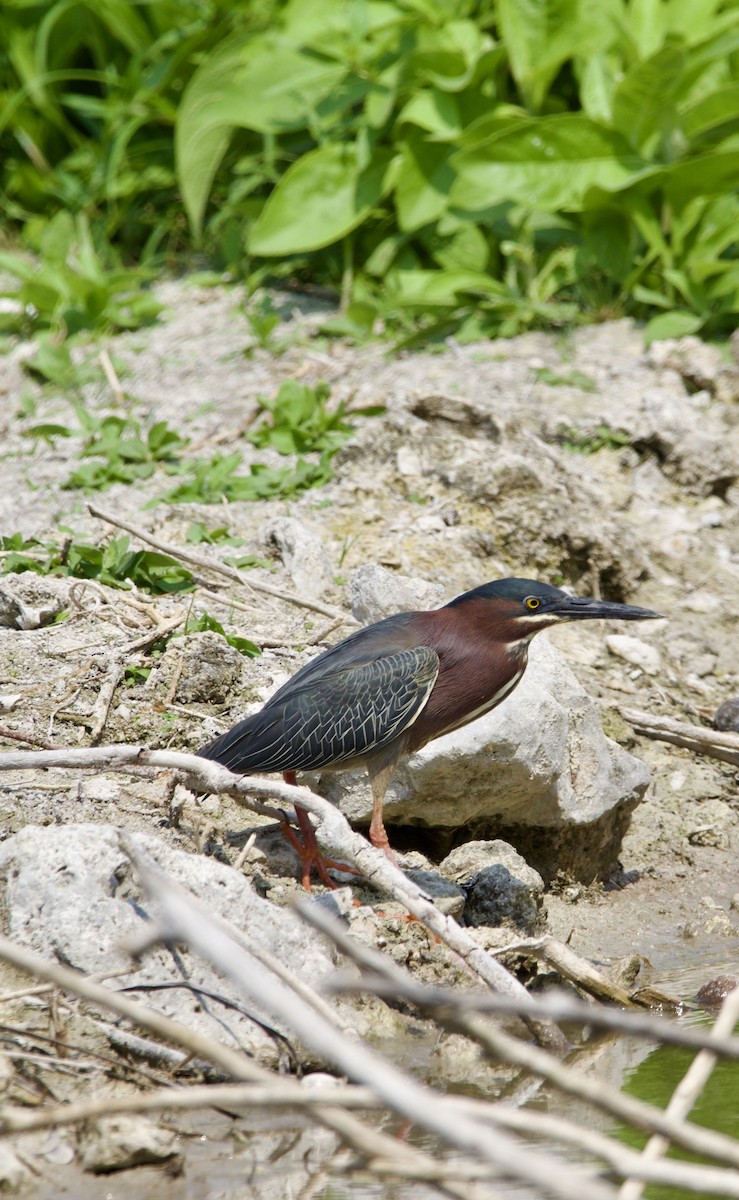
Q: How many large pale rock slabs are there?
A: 2